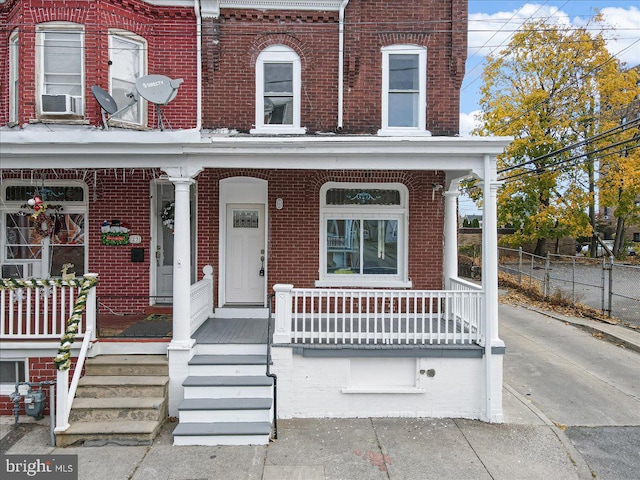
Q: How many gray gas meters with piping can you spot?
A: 1